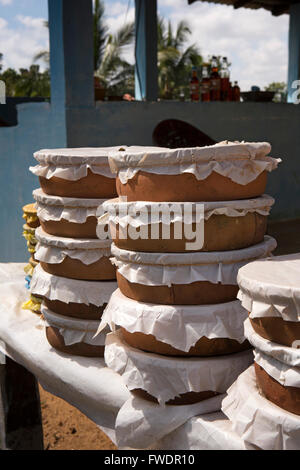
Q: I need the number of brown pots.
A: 12